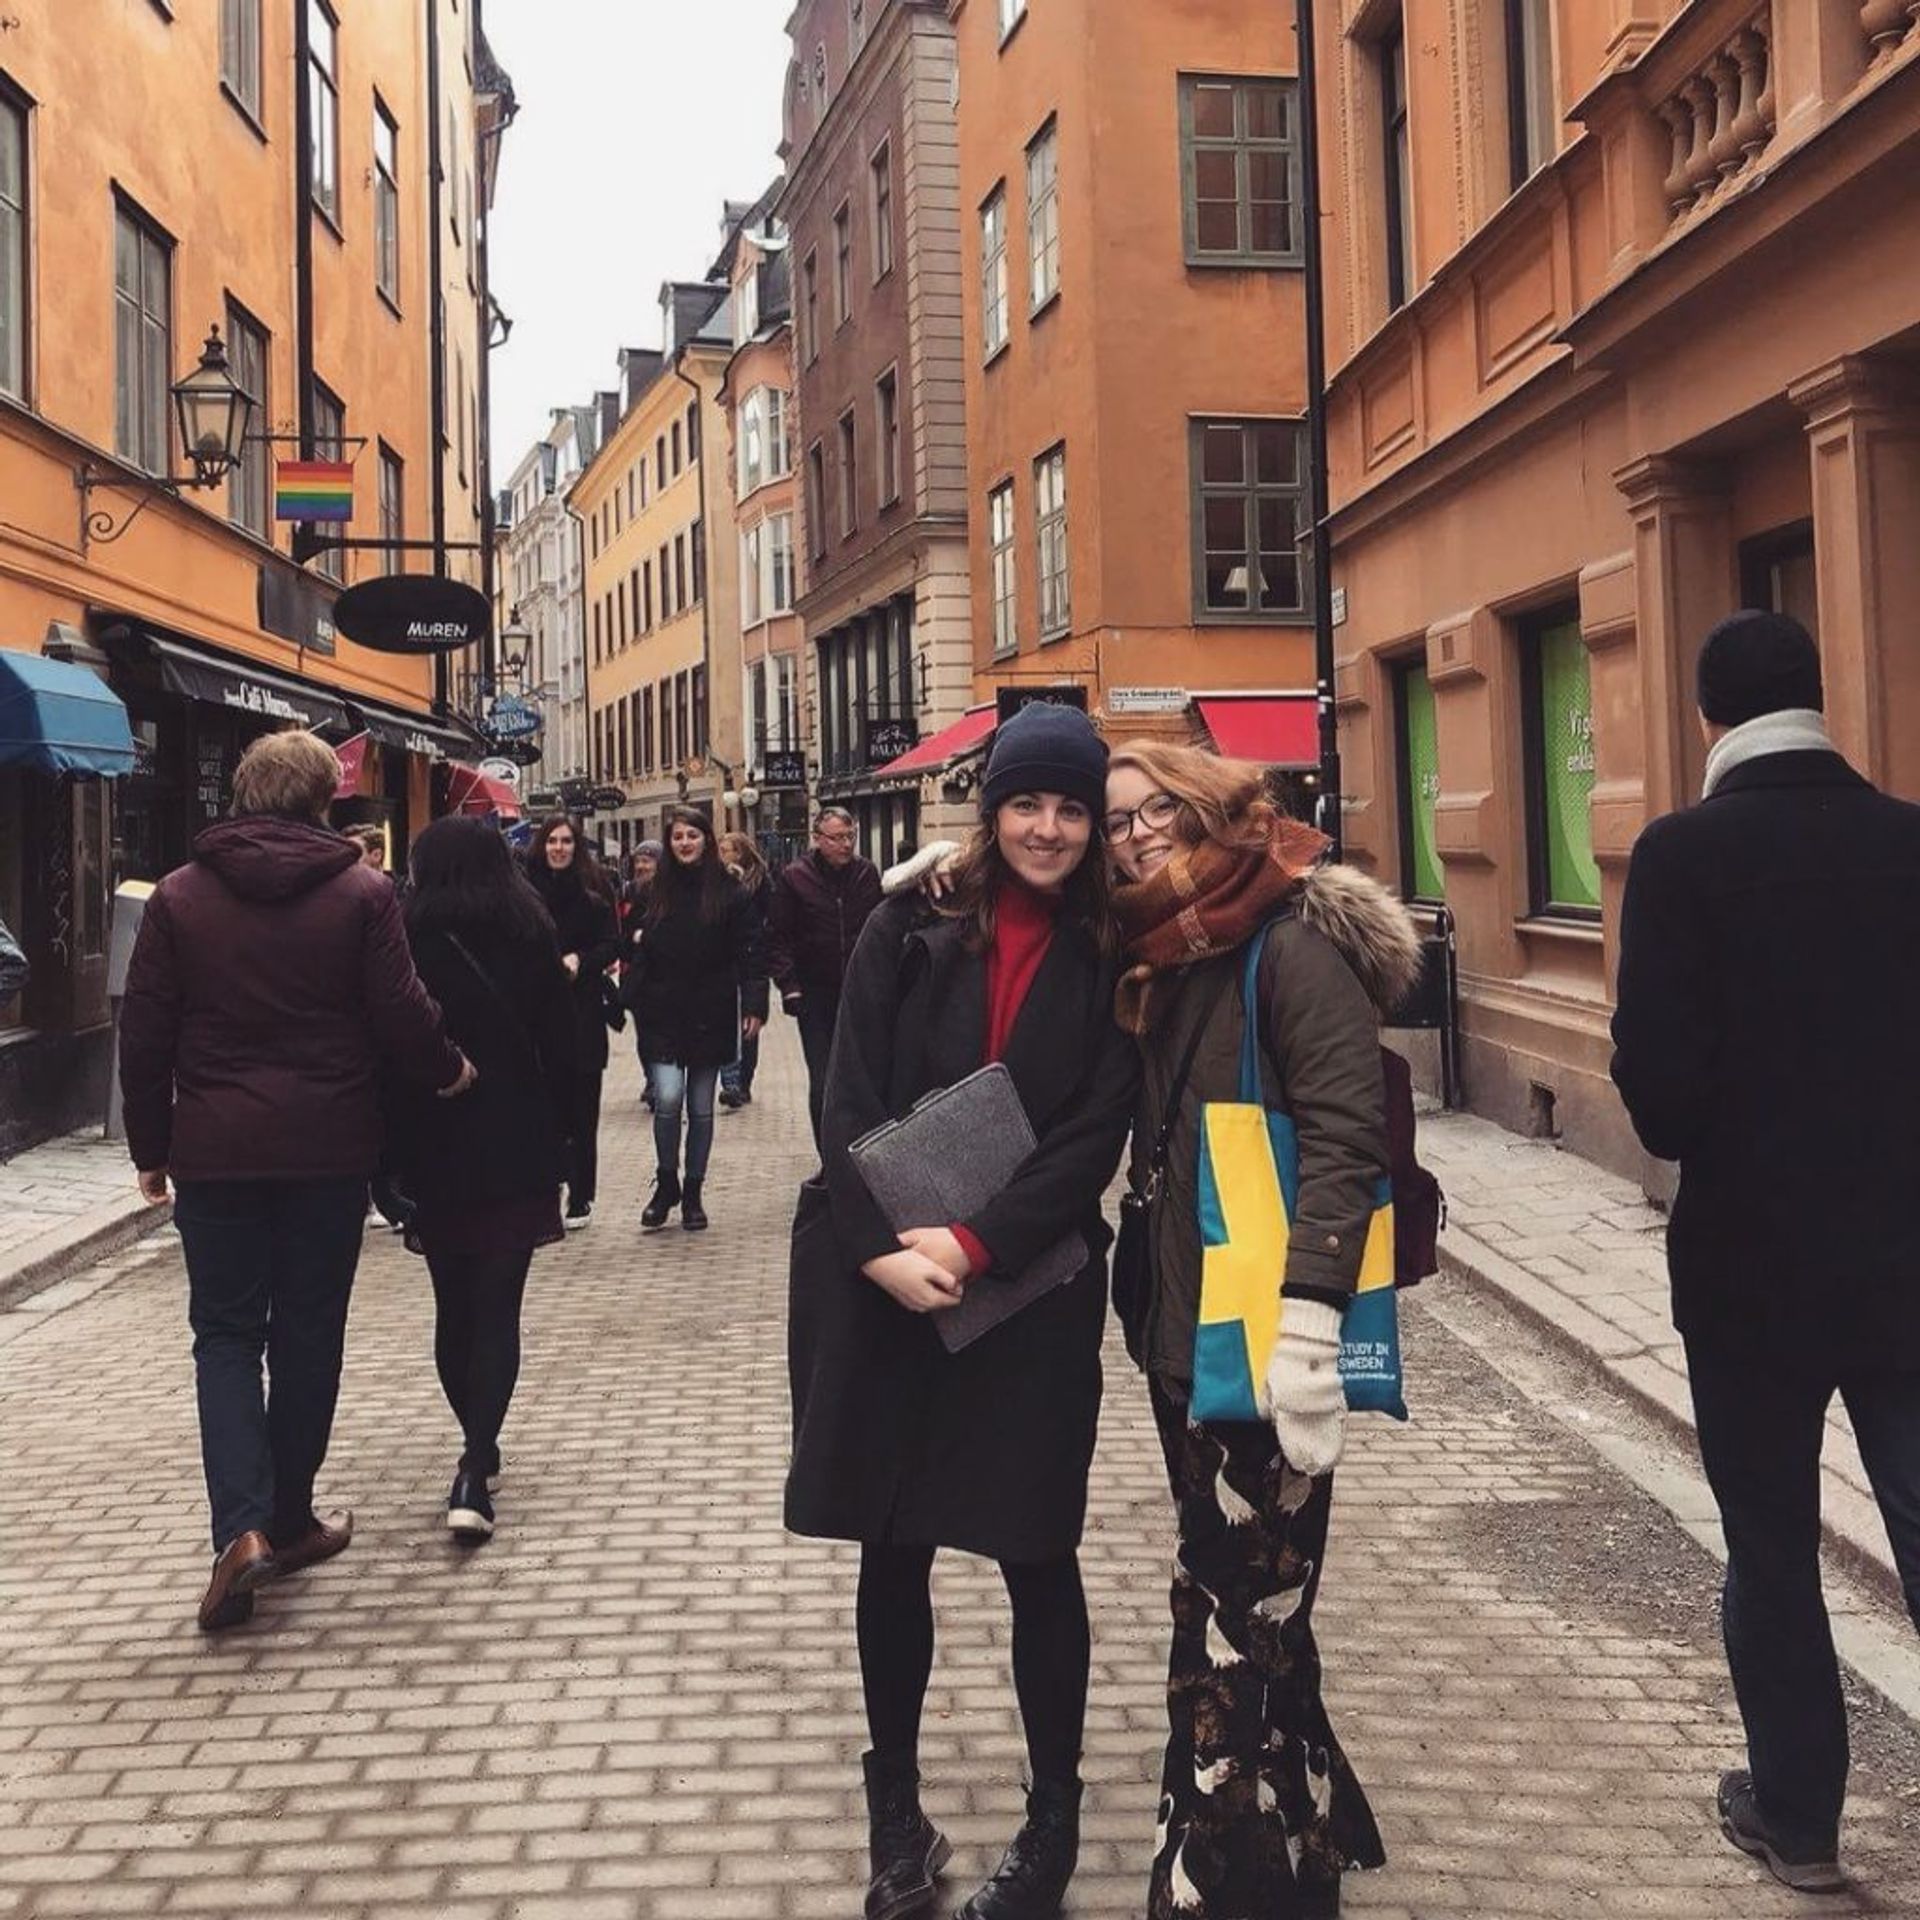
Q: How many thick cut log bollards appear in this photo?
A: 0